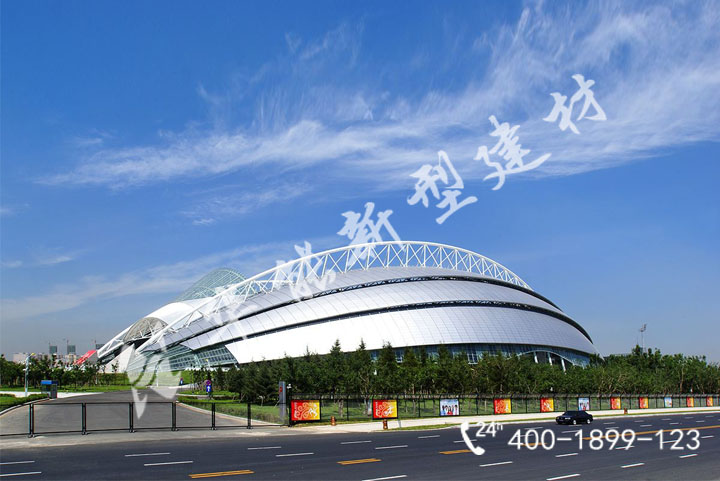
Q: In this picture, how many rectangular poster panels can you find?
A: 11